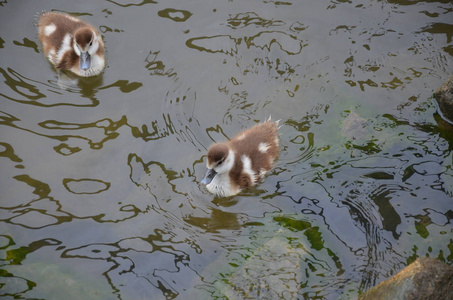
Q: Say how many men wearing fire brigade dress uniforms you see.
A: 0